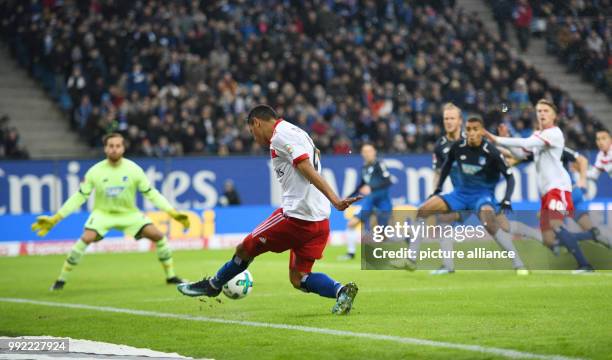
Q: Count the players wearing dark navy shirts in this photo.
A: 4